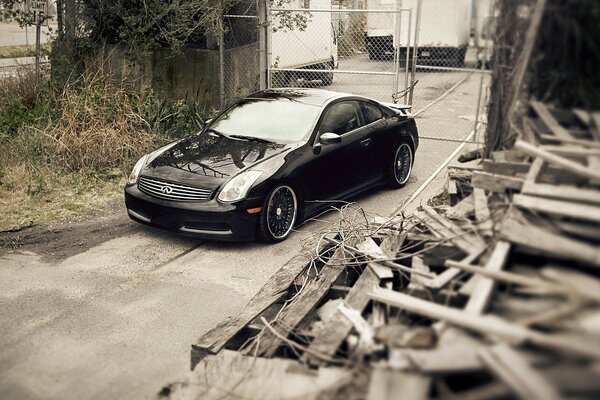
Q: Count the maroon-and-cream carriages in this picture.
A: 0